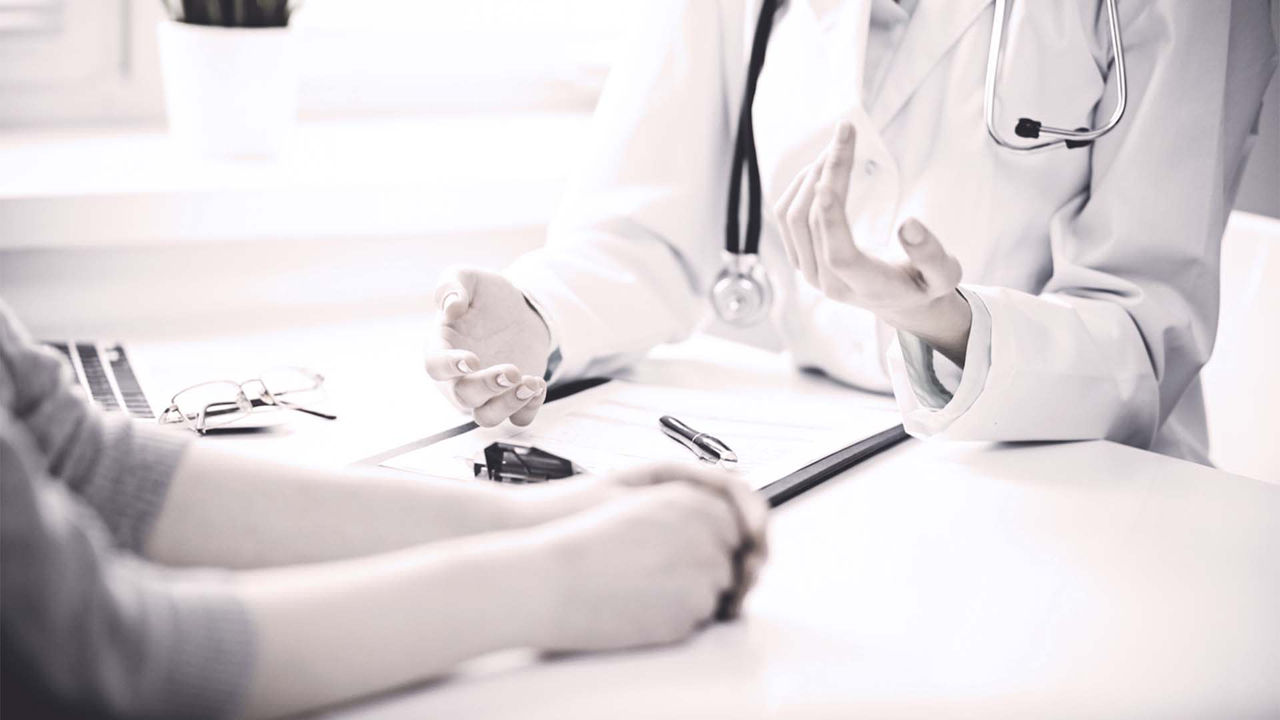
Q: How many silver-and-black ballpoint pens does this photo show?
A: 1